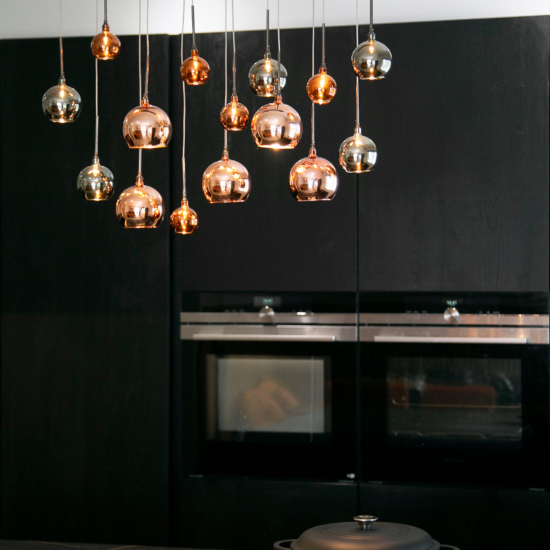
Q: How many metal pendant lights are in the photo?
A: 15